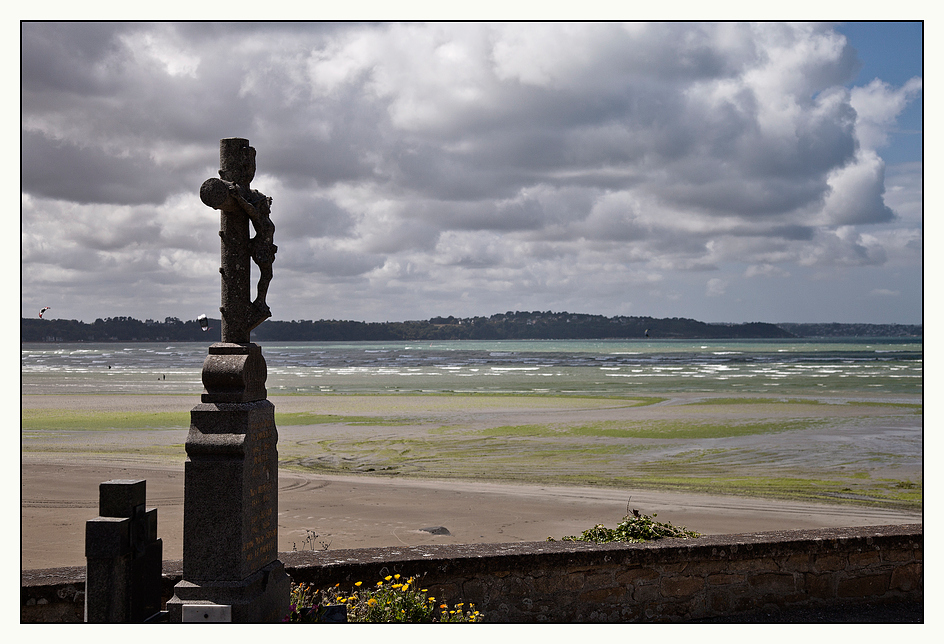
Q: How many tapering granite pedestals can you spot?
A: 1